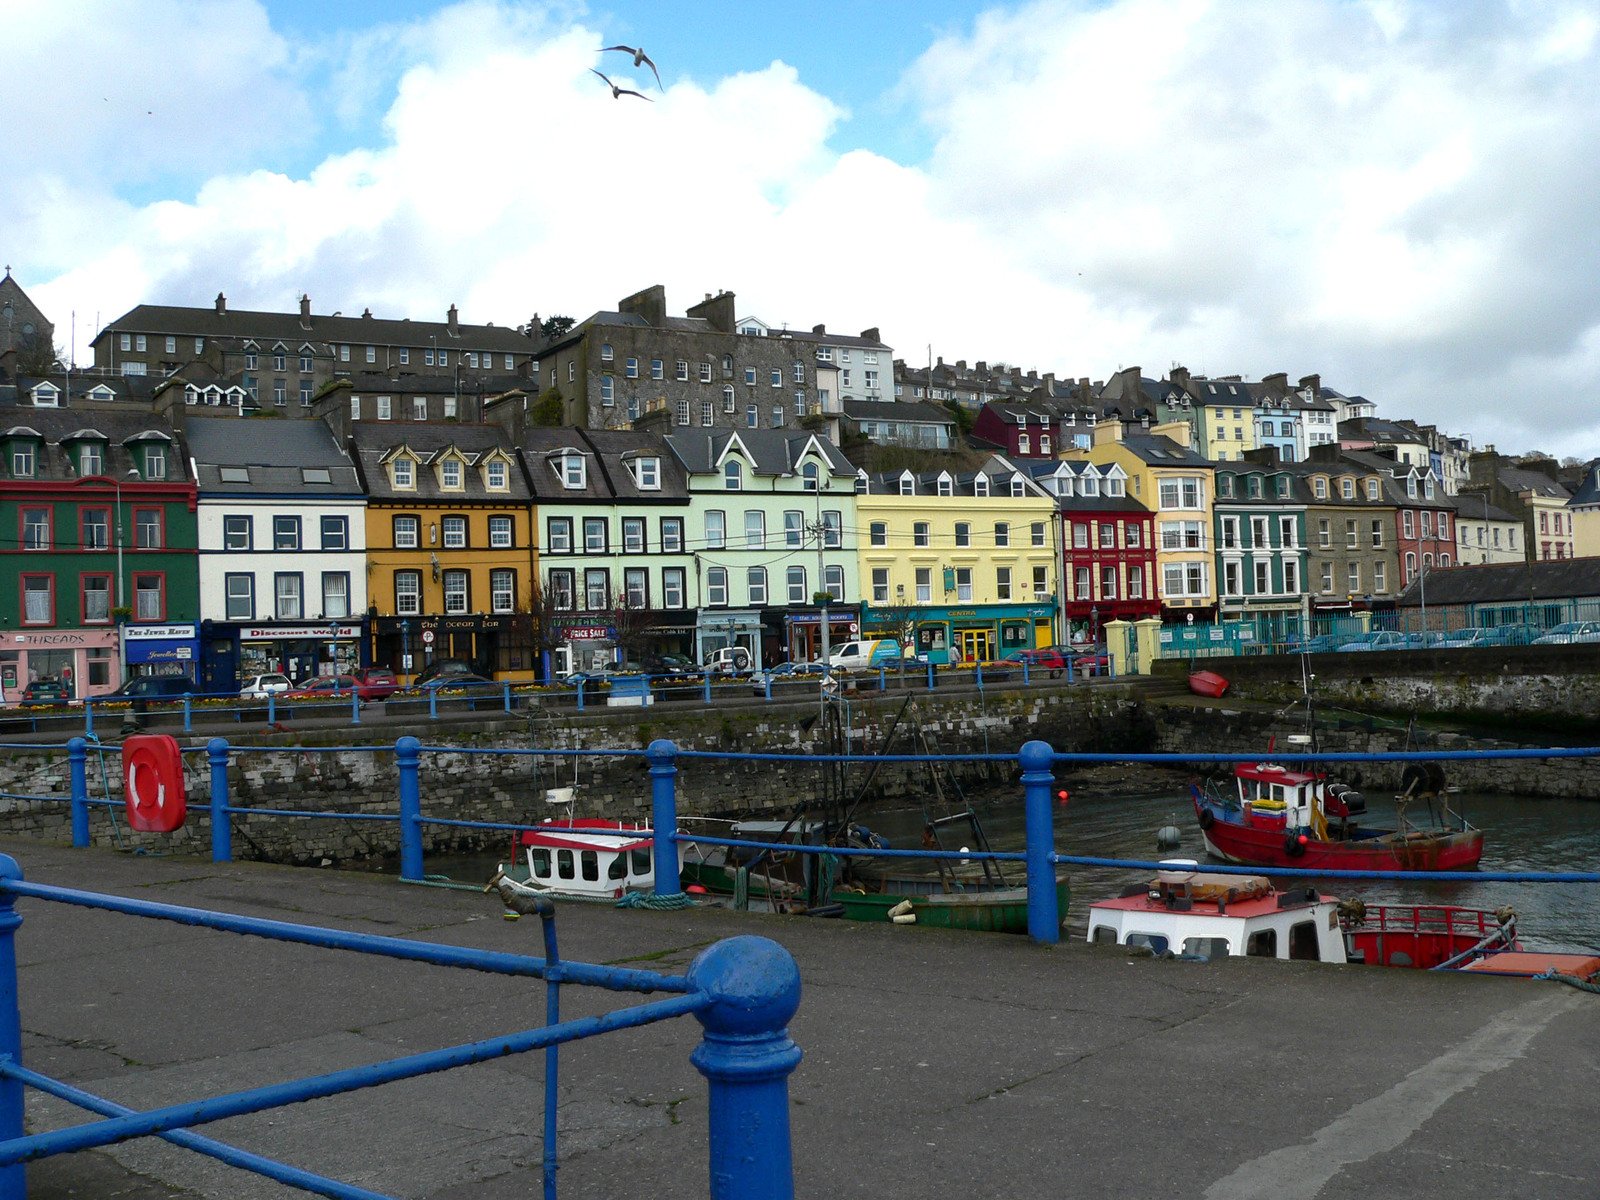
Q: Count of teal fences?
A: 1